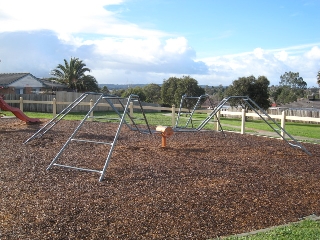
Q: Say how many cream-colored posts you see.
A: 8